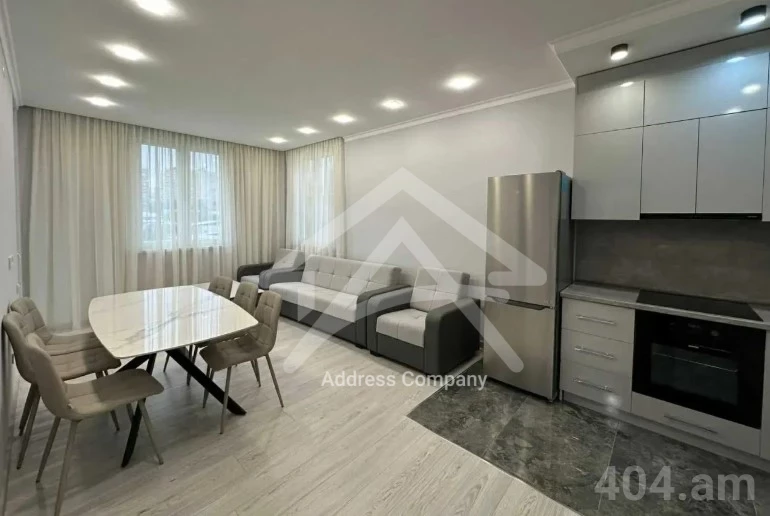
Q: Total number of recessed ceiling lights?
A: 9